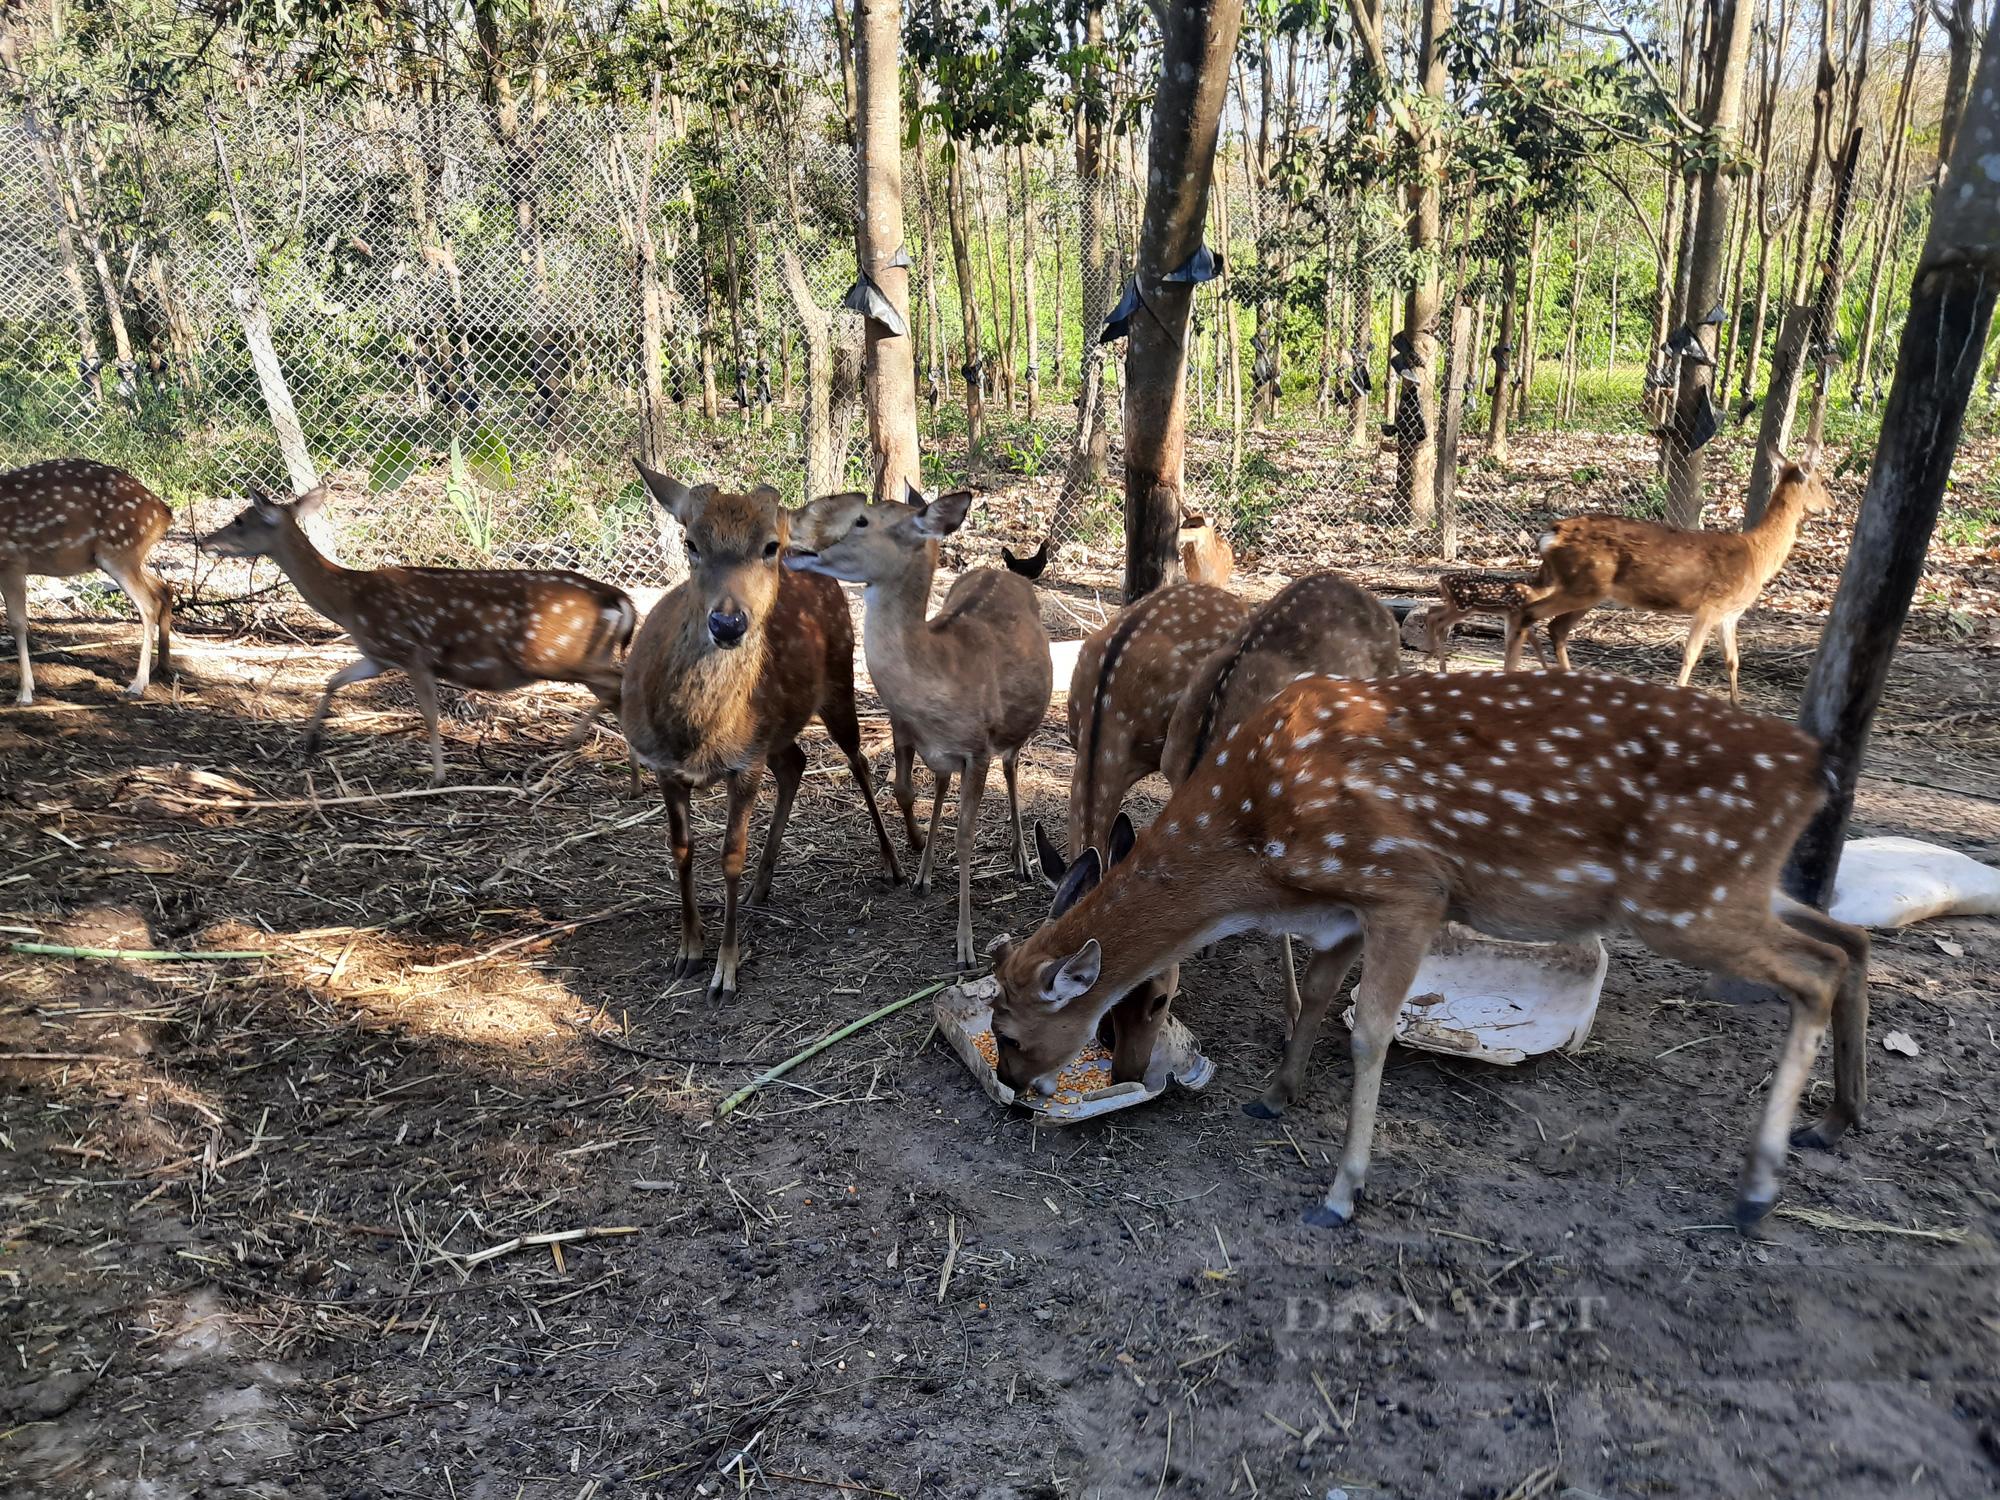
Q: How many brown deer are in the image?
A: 10